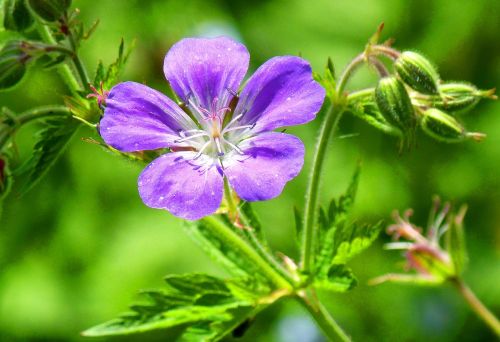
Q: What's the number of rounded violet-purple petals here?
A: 5